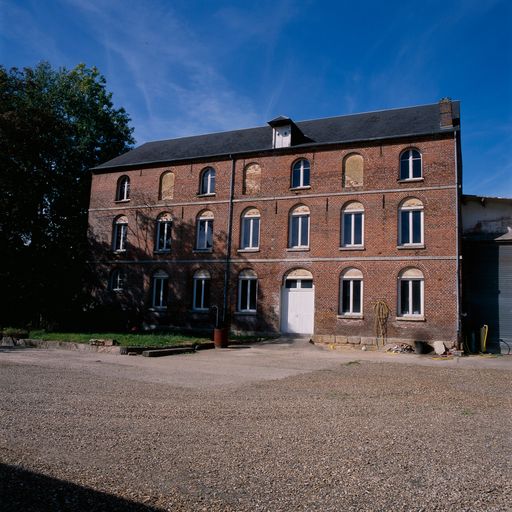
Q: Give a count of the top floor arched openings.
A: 7